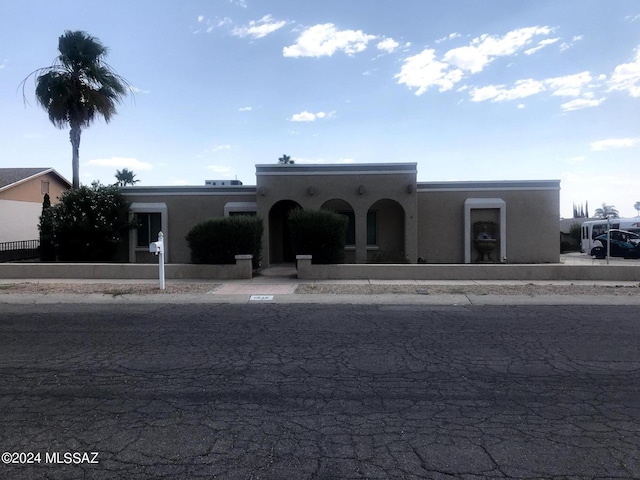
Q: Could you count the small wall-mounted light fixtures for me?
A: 4